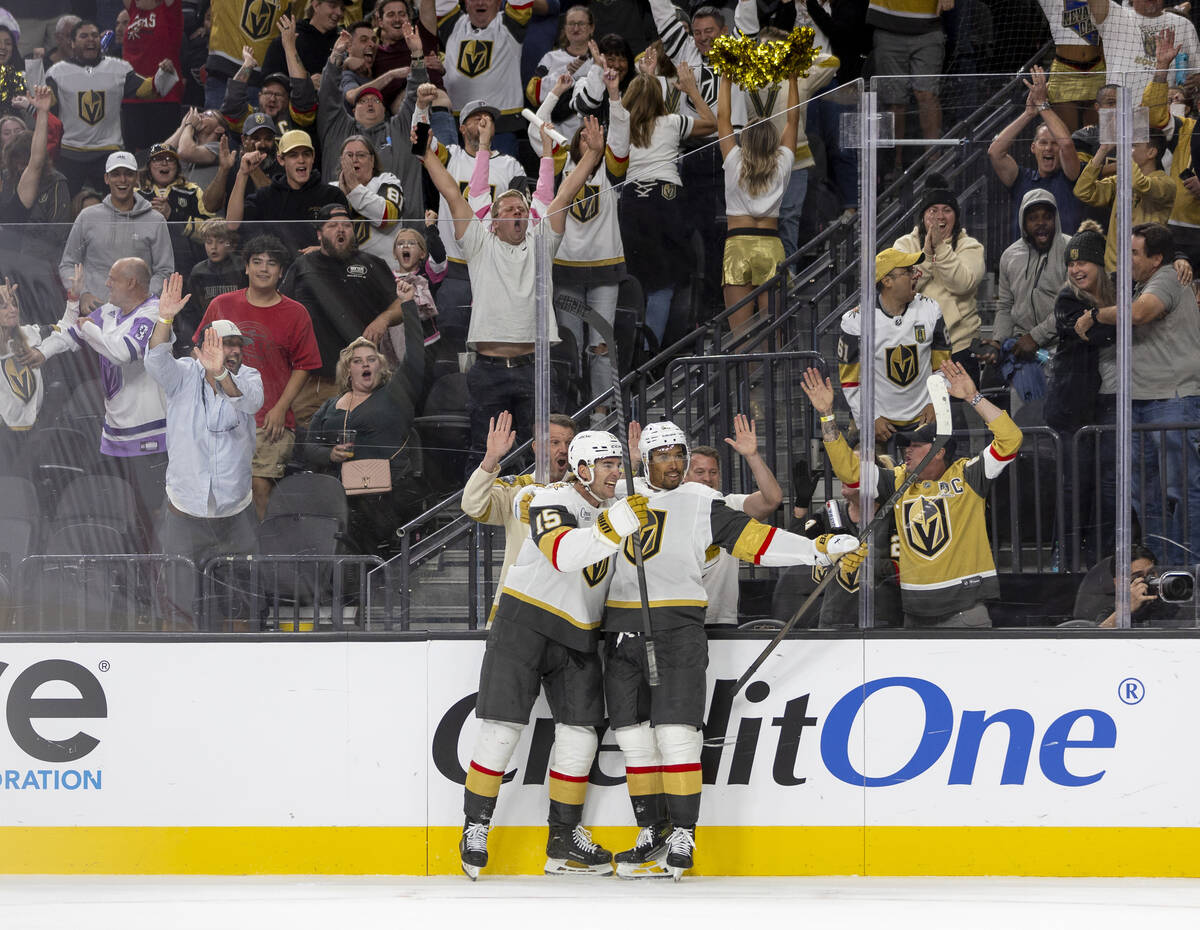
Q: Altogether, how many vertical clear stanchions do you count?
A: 3